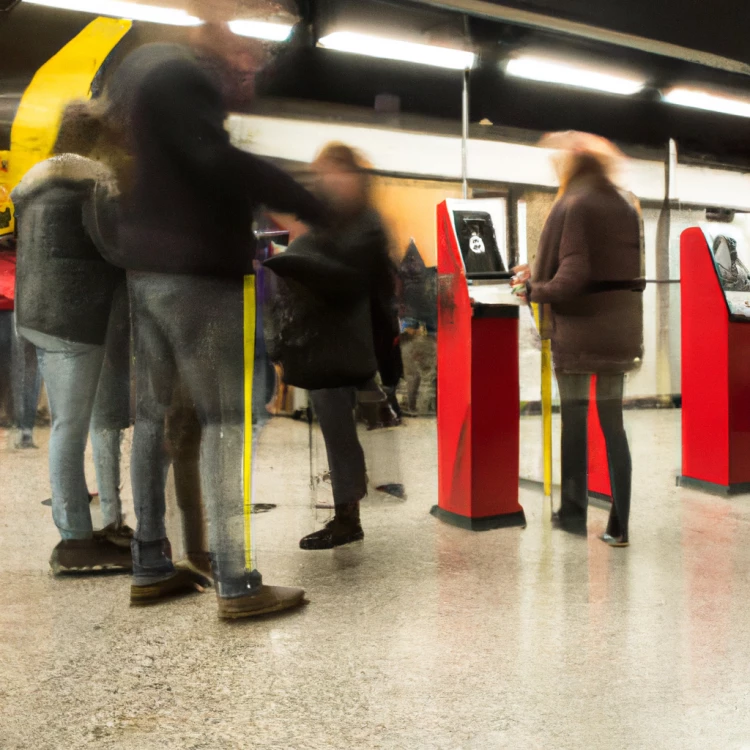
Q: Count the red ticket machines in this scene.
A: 3